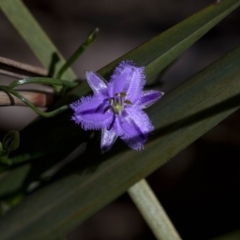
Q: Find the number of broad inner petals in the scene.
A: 3